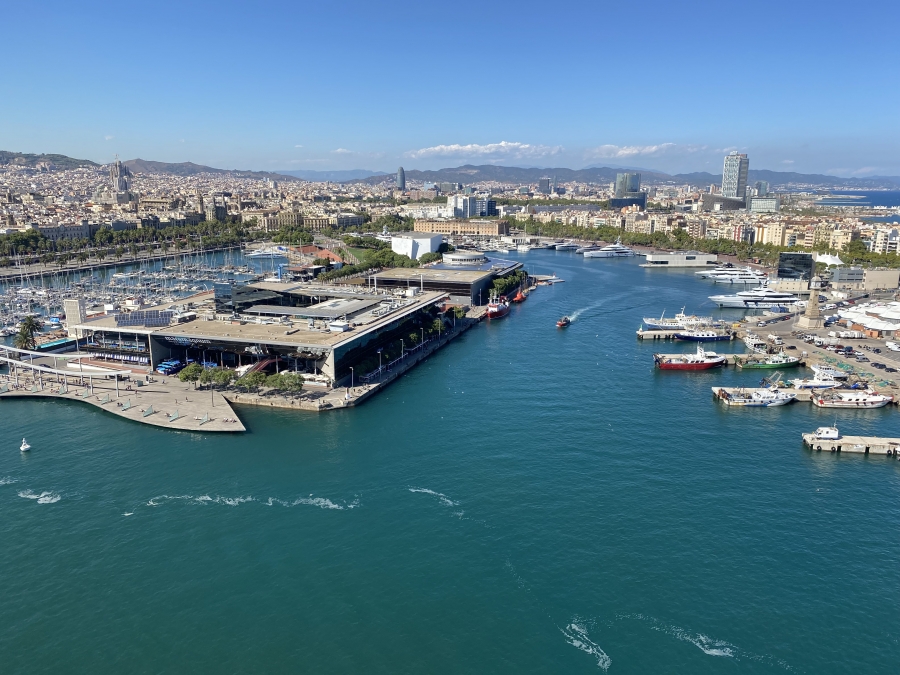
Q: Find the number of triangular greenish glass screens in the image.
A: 9